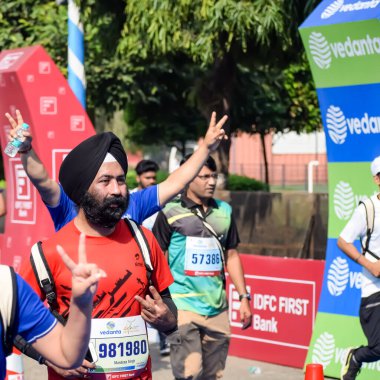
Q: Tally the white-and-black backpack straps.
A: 5